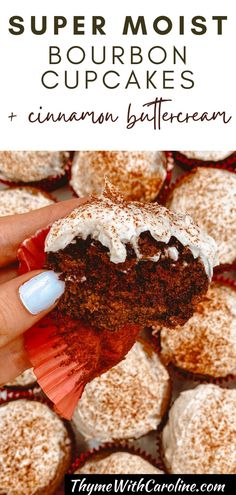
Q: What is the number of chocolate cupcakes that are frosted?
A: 12